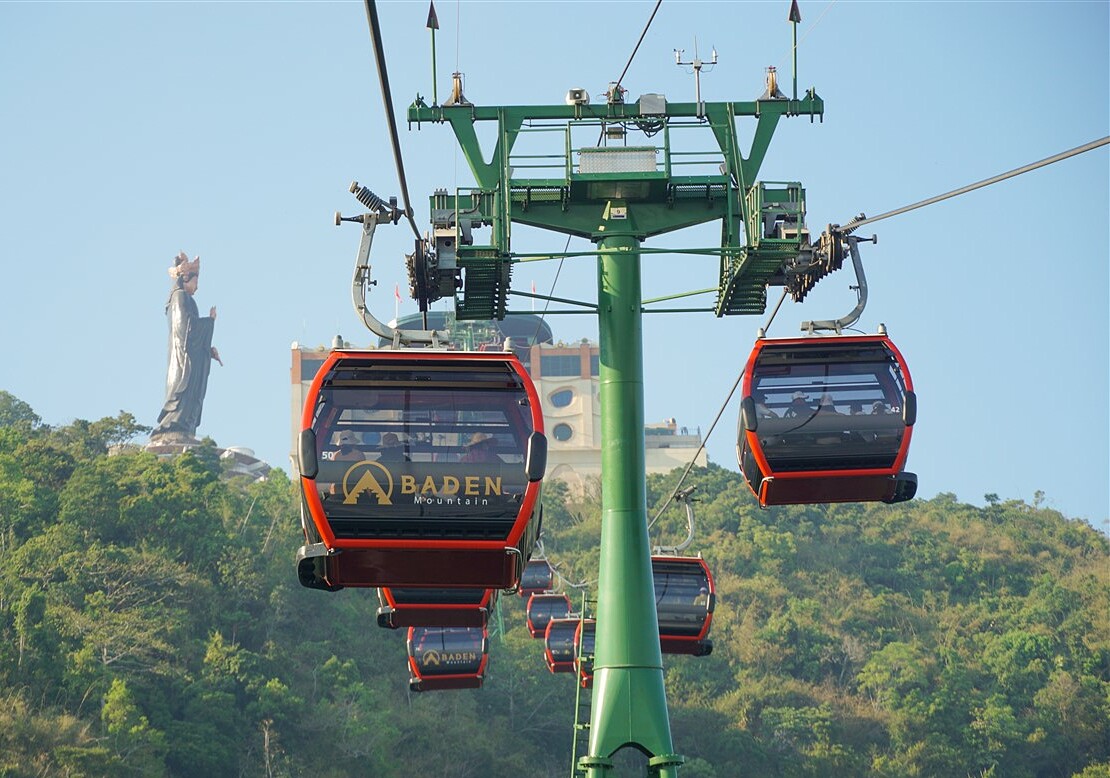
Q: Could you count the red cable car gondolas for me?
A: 9